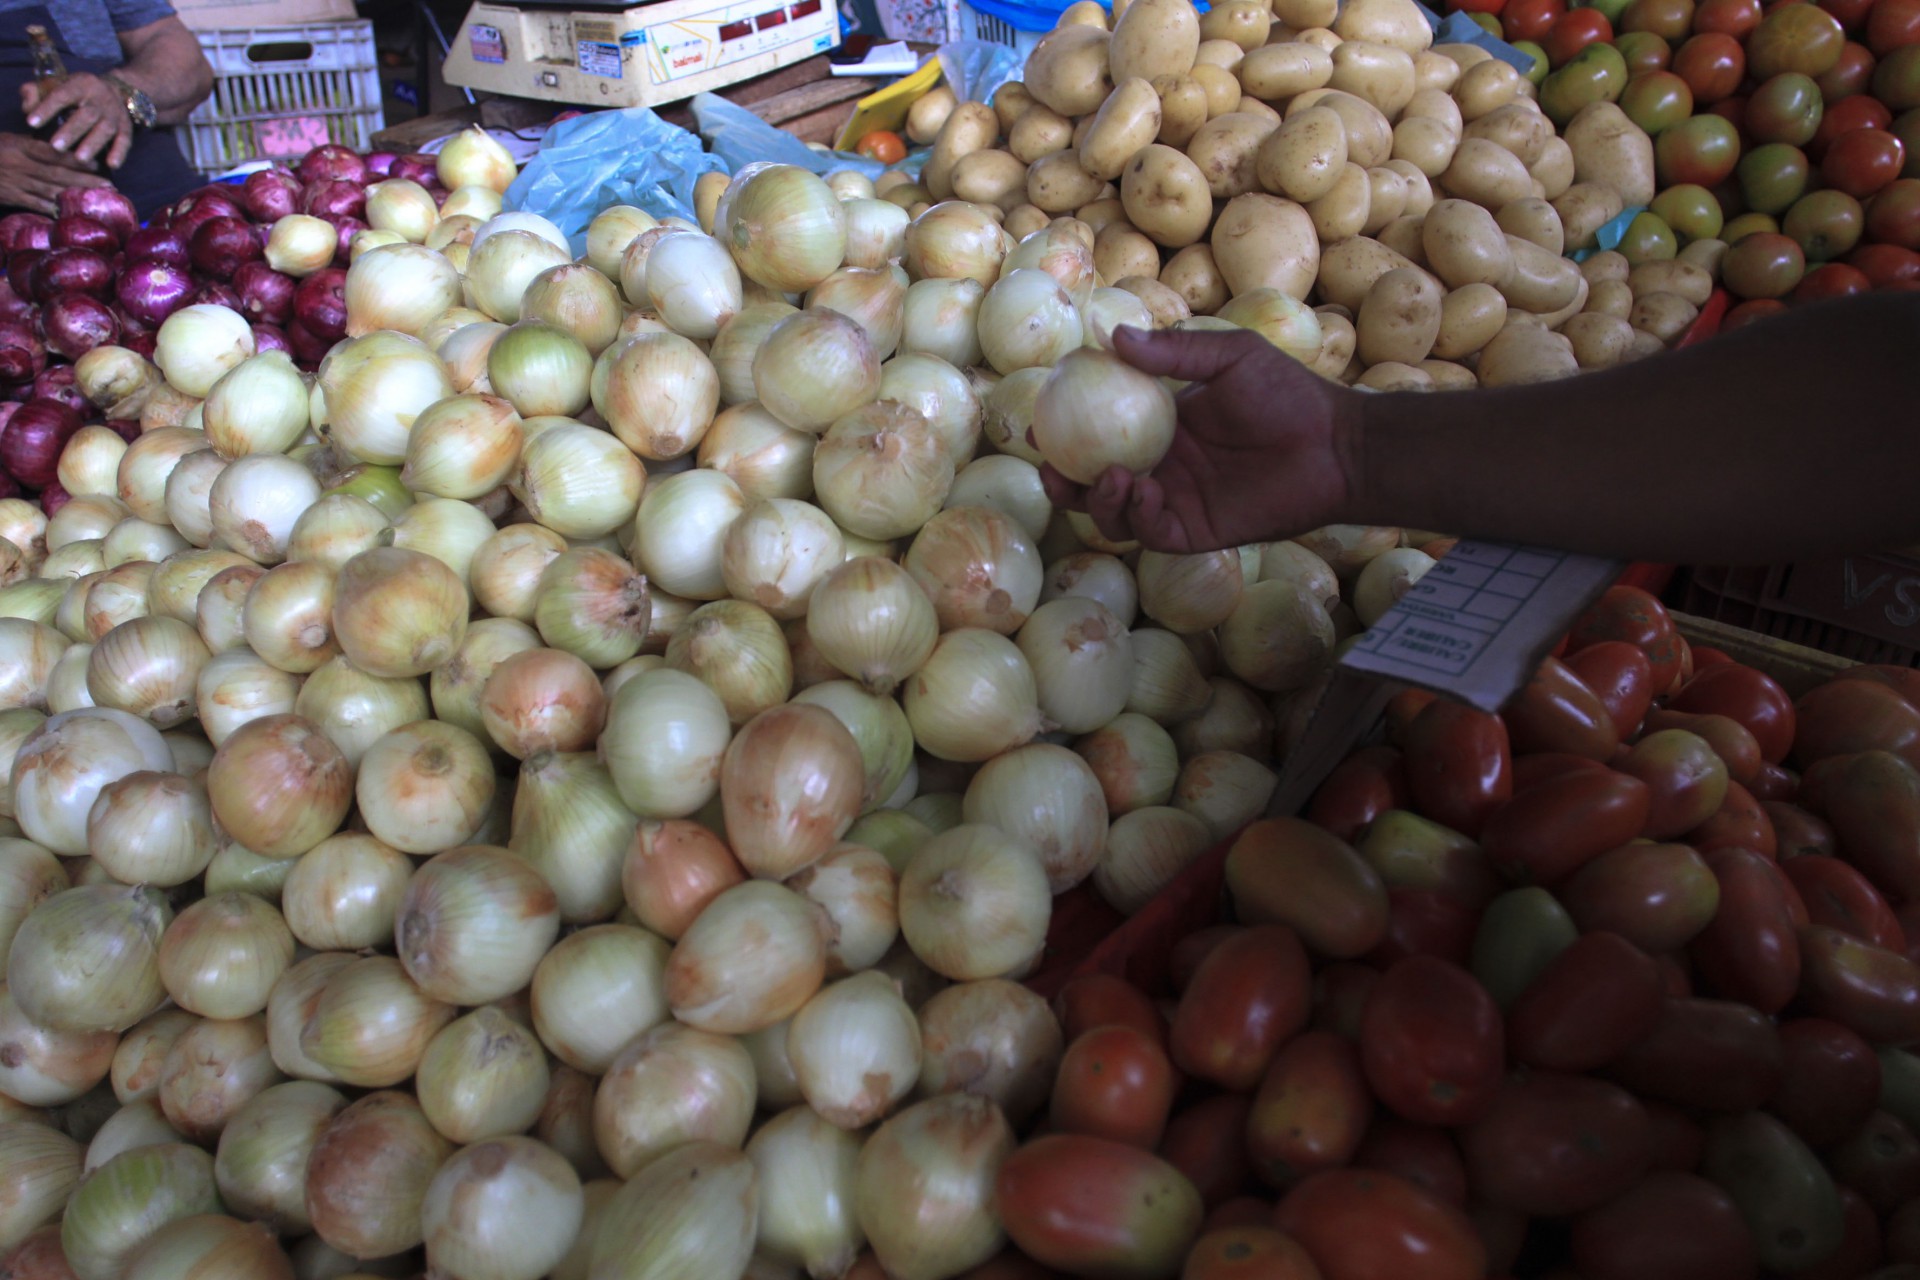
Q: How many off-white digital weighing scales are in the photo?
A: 1